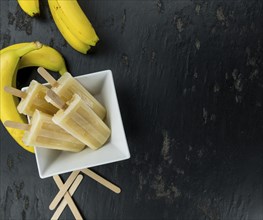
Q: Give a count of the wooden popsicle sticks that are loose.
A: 4